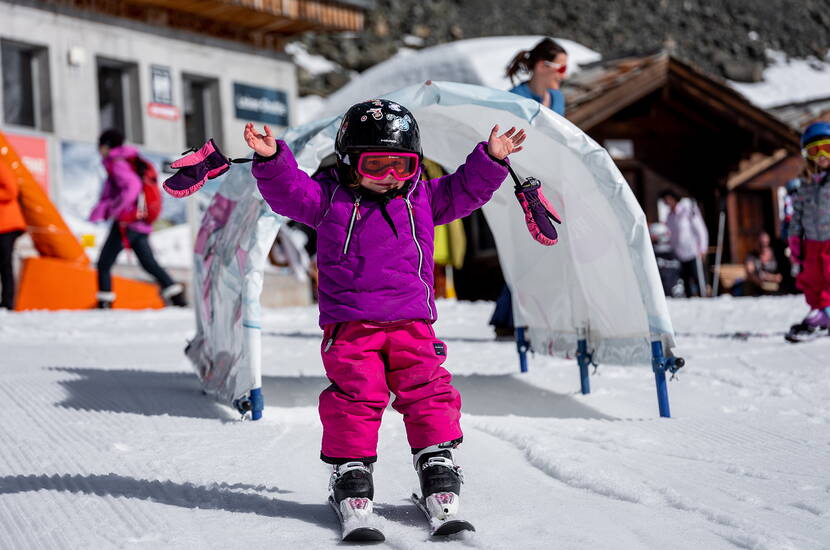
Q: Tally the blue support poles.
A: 4